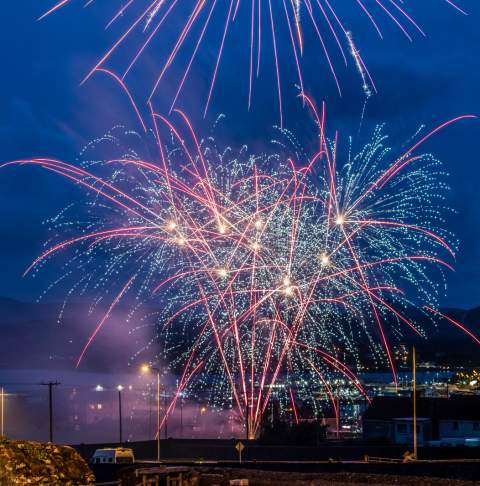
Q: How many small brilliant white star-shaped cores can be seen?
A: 10